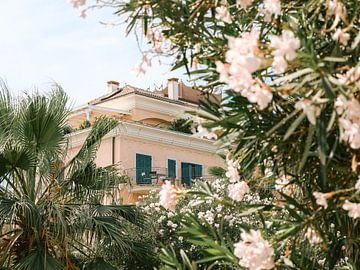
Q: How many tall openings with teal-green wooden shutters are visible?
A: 3